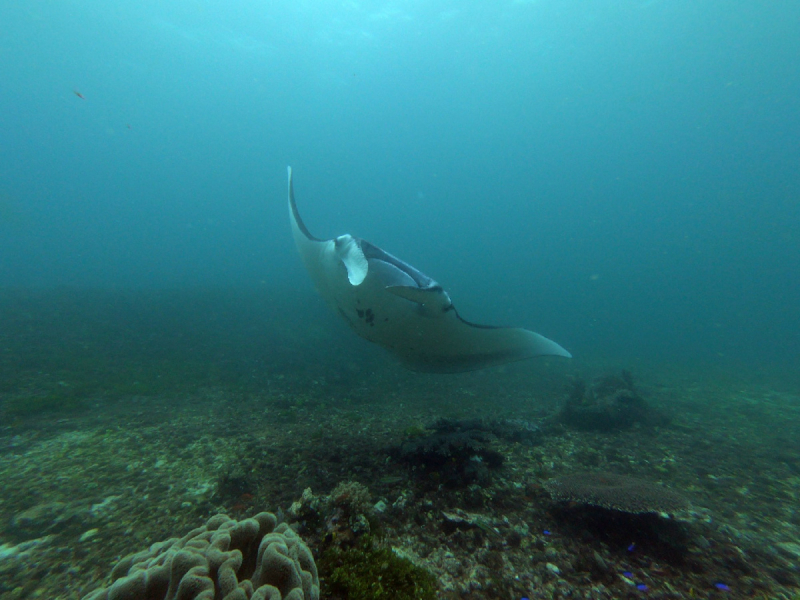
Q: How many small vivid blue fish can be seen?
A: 6